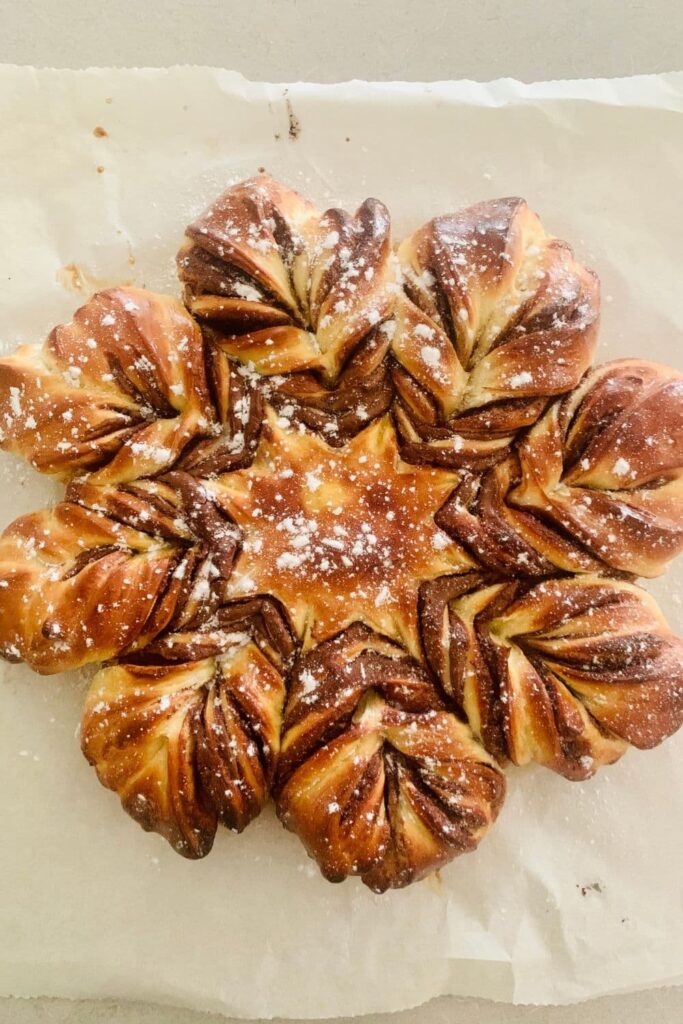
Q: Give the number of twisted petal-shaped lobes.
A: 8